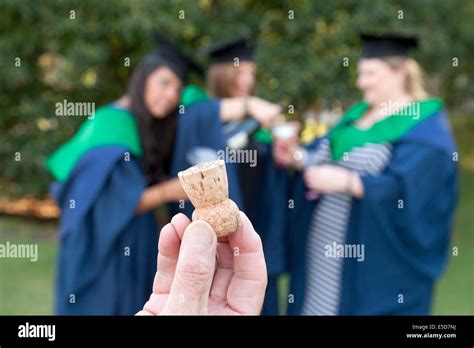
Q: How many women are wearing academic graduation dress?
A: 3